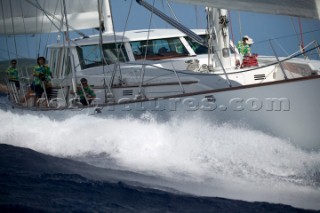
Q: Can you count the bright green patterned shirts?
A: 4